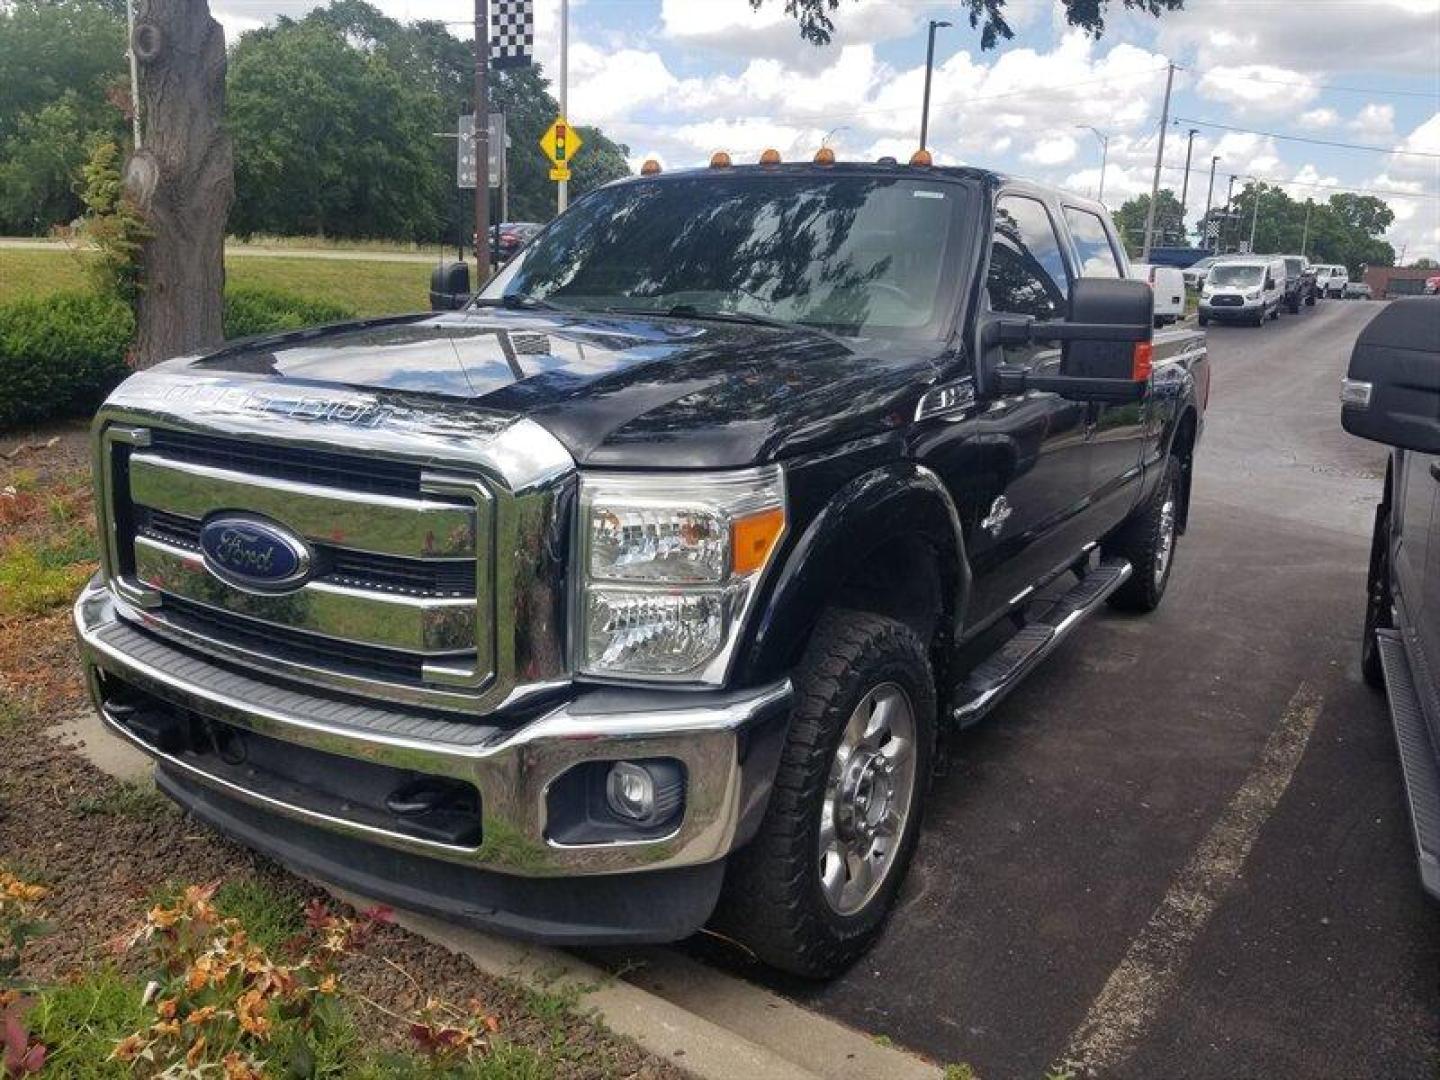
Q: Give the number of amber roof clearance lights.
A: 5